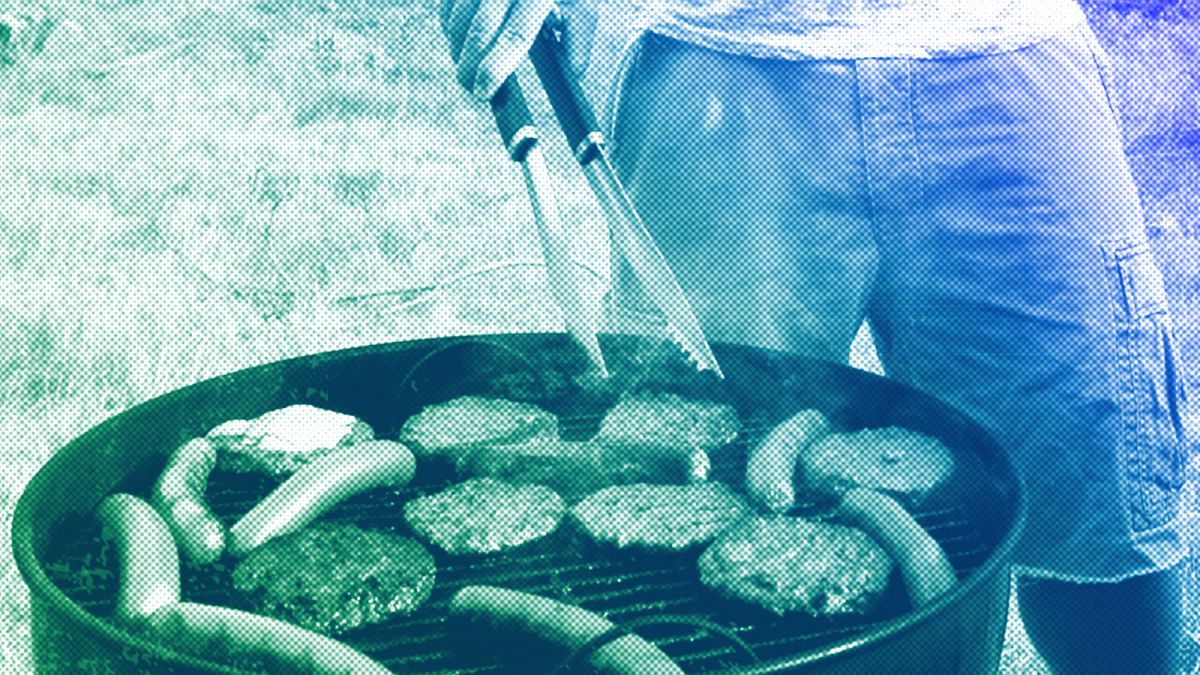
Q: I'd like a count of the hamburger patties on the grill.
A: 8